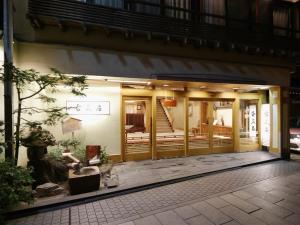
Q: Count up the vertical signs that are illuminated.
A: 2